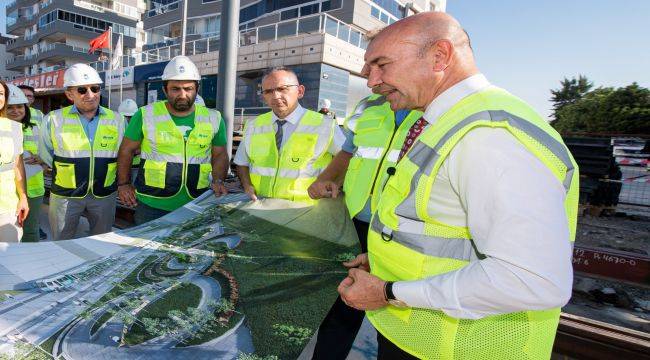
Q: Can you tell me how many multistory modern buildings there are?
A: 2